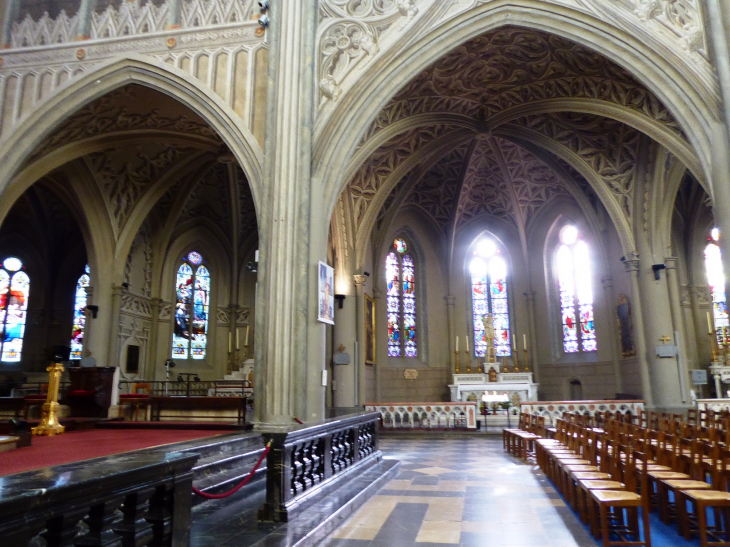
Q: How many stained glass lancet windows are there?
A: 7